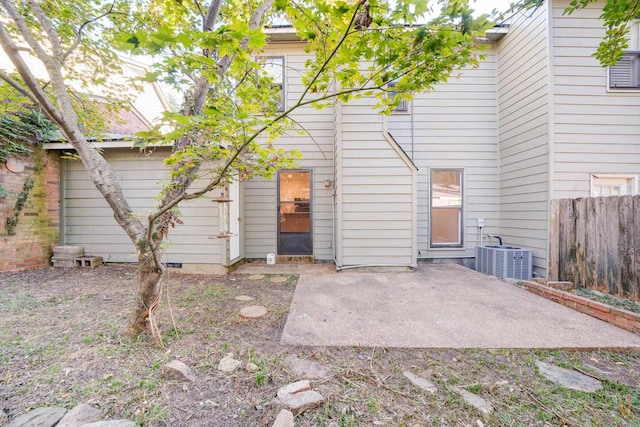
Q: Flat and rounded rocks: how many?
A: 4